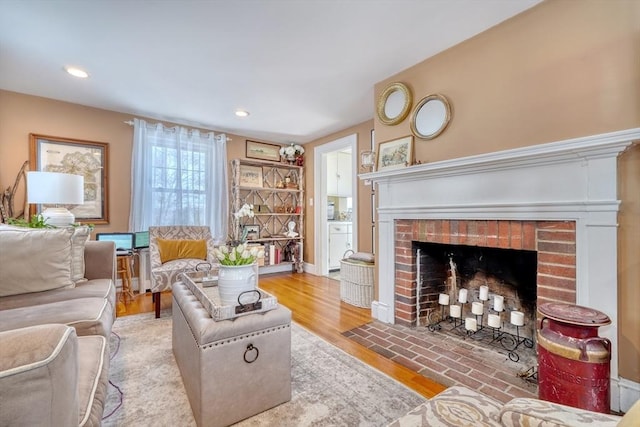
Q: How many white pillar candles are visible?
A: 9